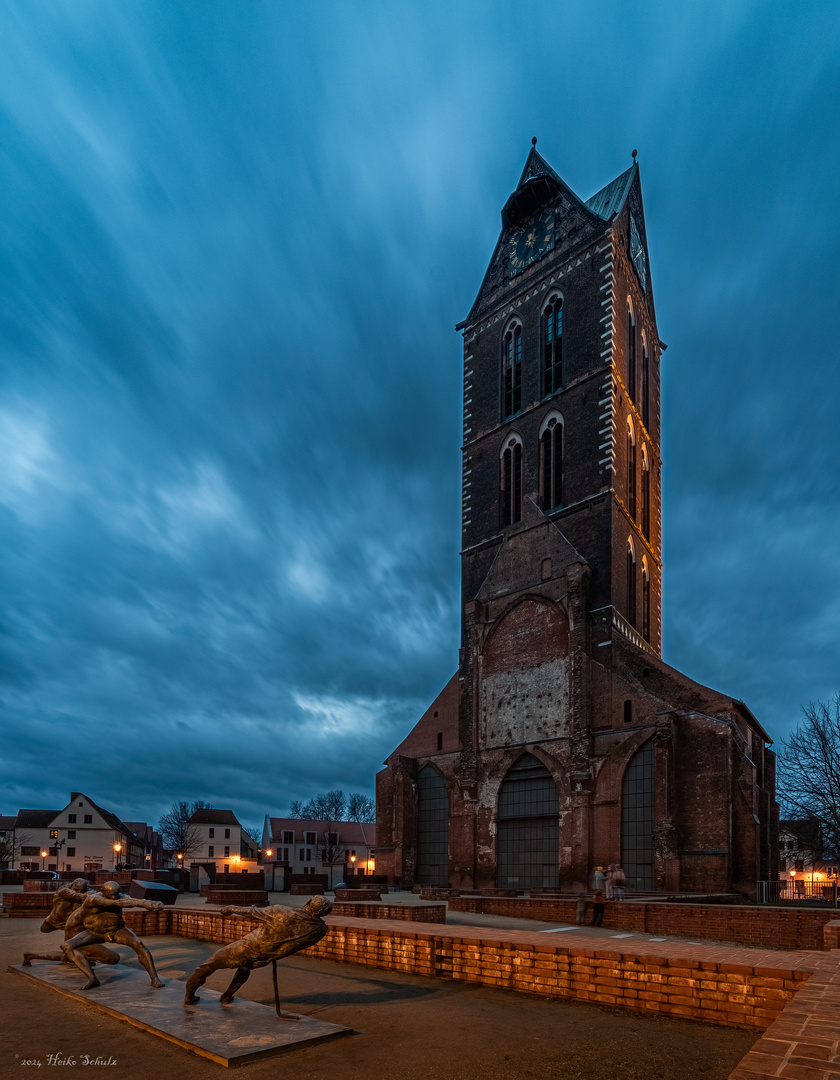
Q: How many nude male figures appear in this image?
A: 2